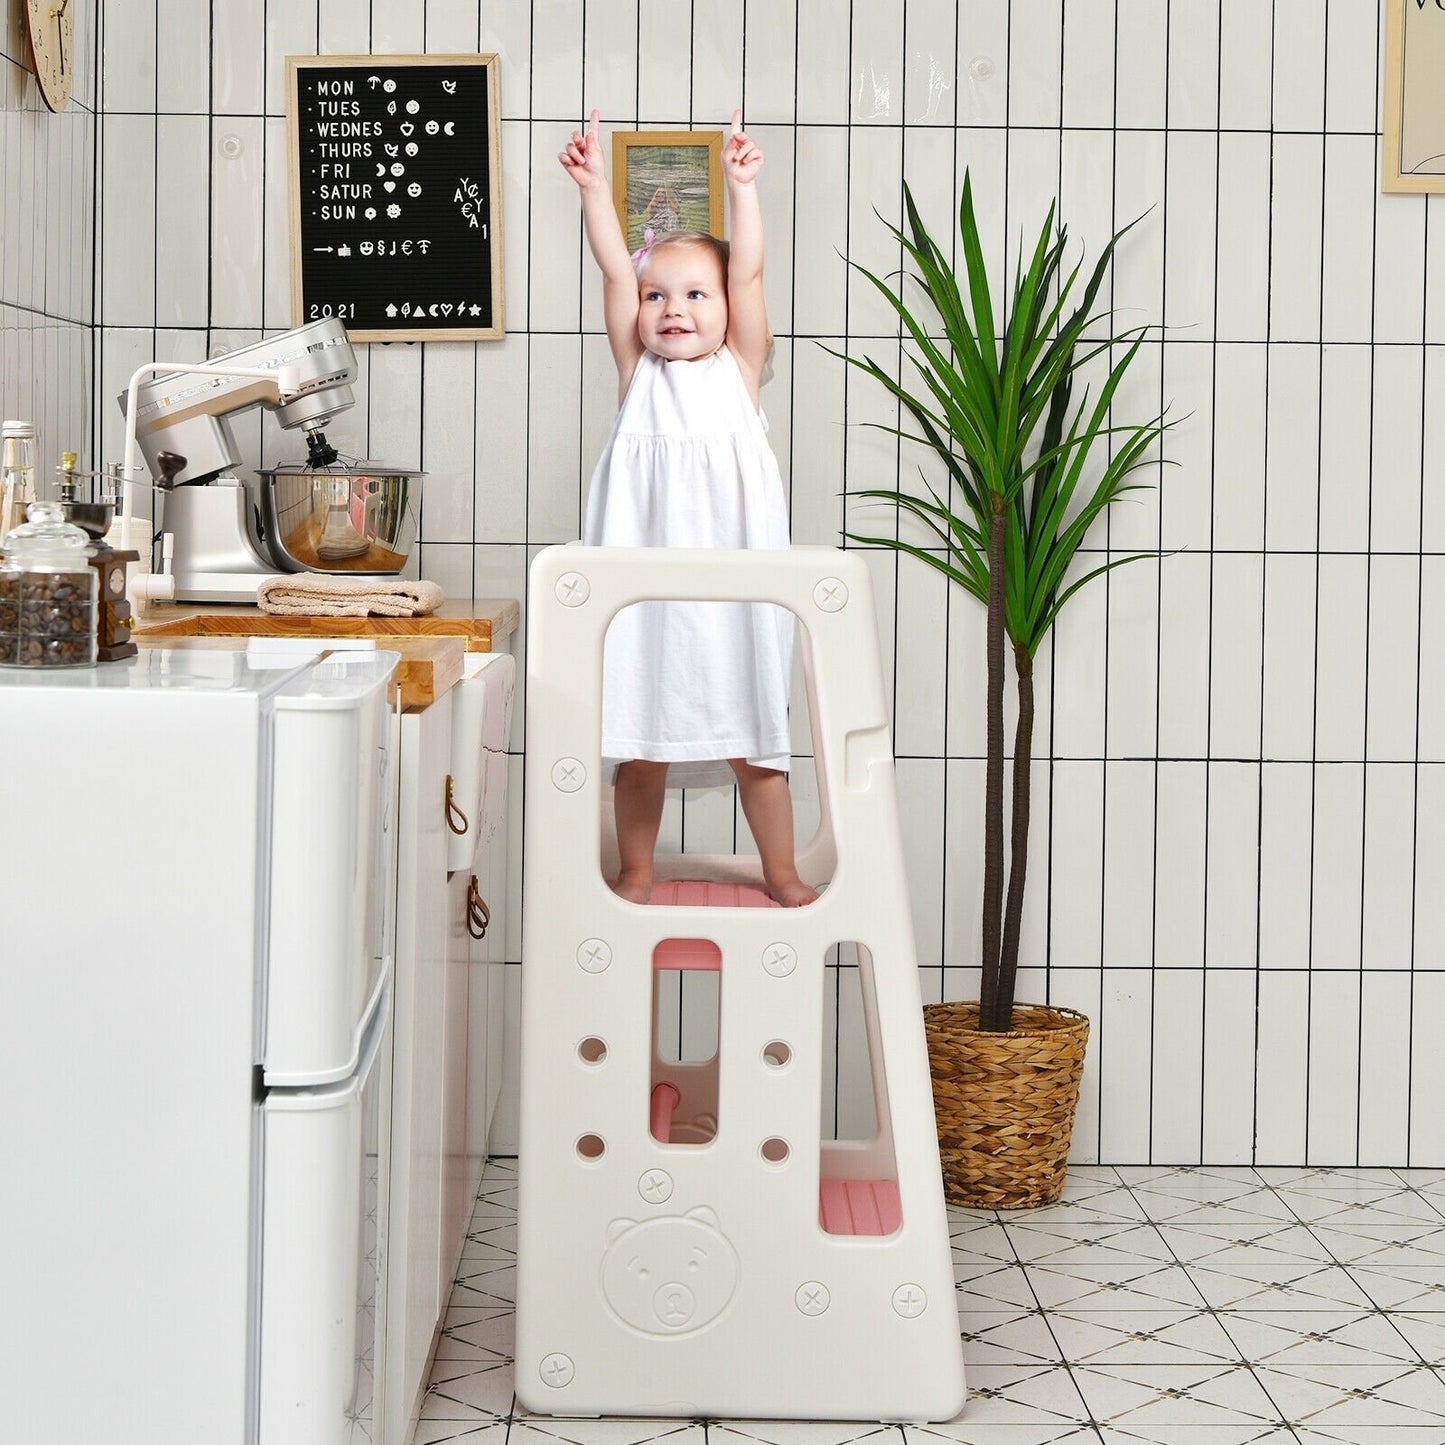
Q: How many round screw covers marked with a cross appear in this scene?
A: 9